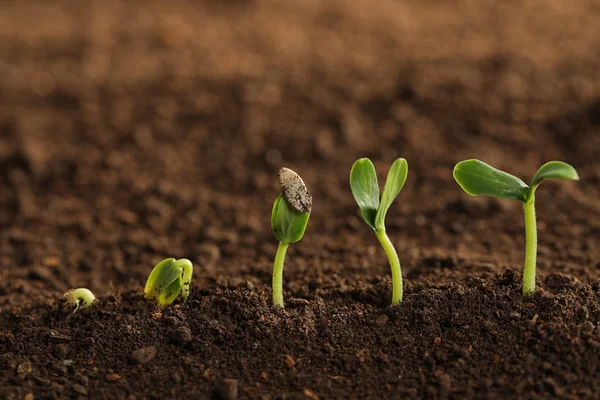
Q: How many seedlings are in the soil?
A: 5